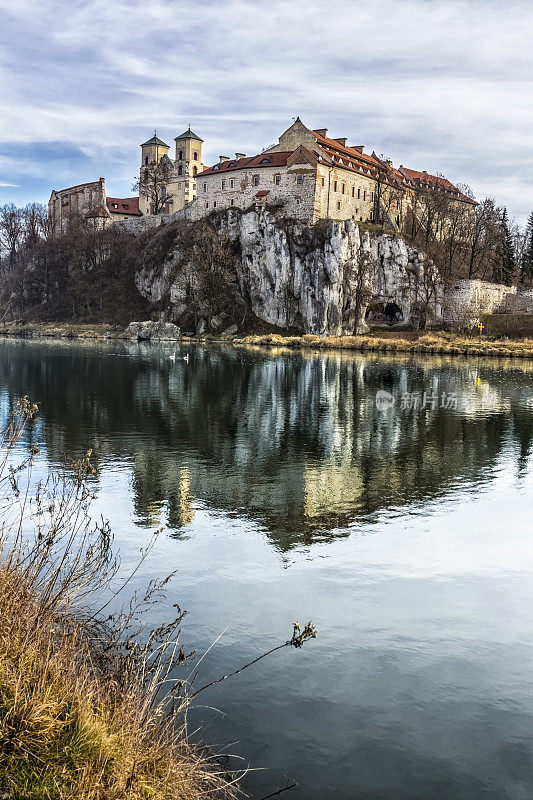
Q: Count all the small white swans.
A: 2